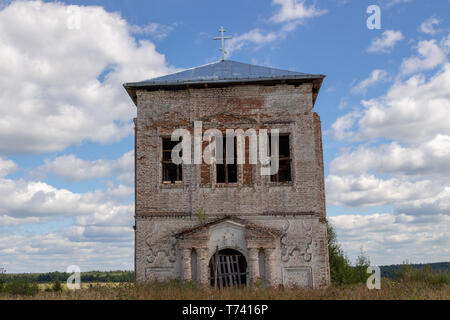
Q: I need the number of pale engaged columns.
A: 4